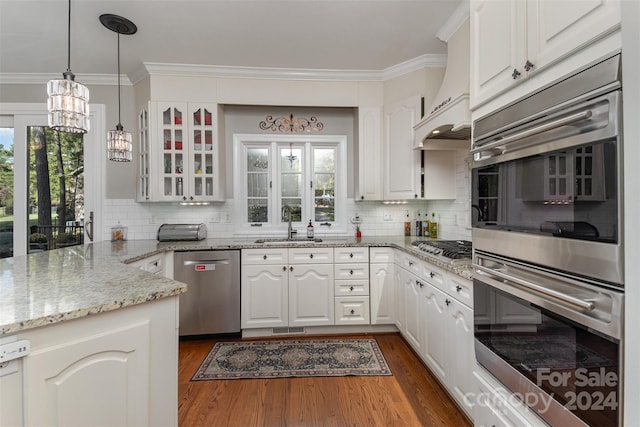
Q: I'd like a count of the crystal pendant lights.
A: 2